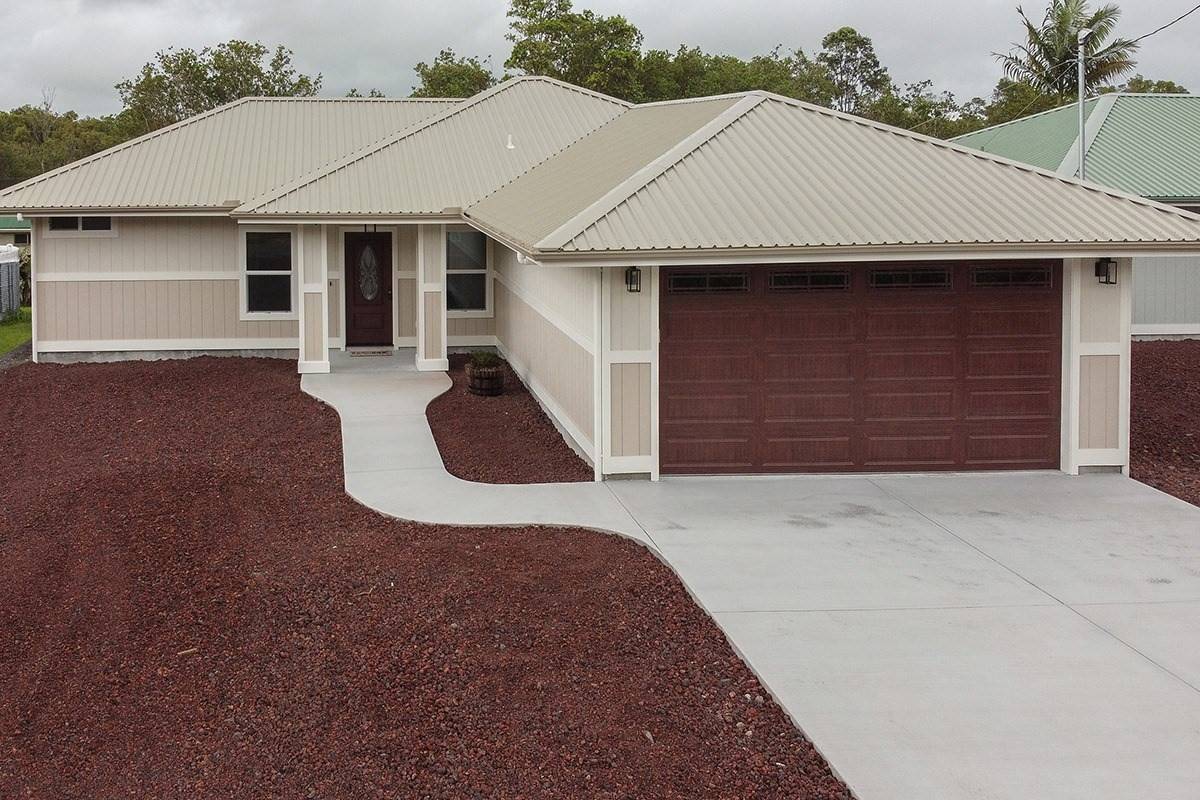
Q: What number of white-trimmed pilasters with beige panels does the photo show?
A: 4